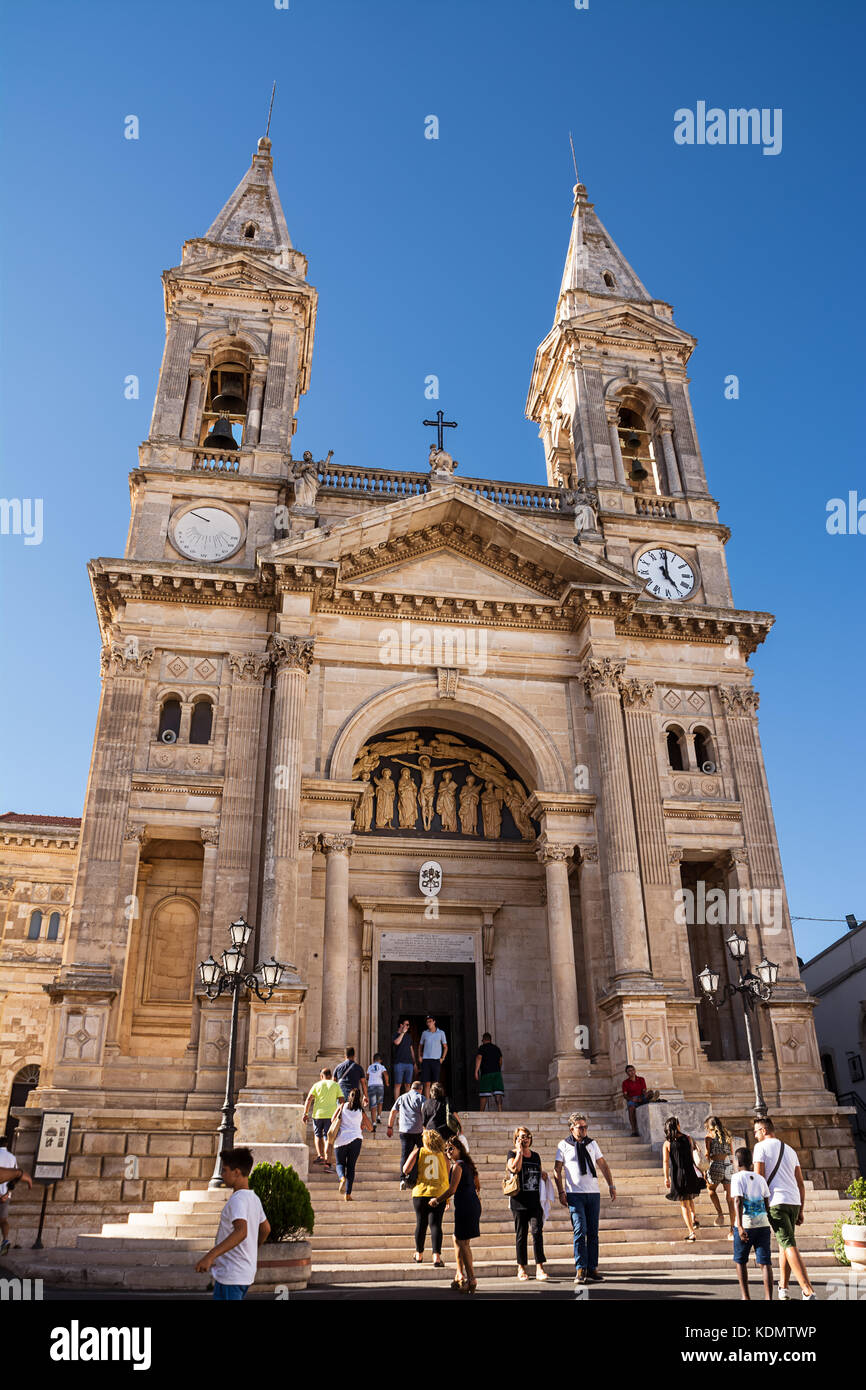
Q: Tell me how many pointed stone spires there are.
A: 2